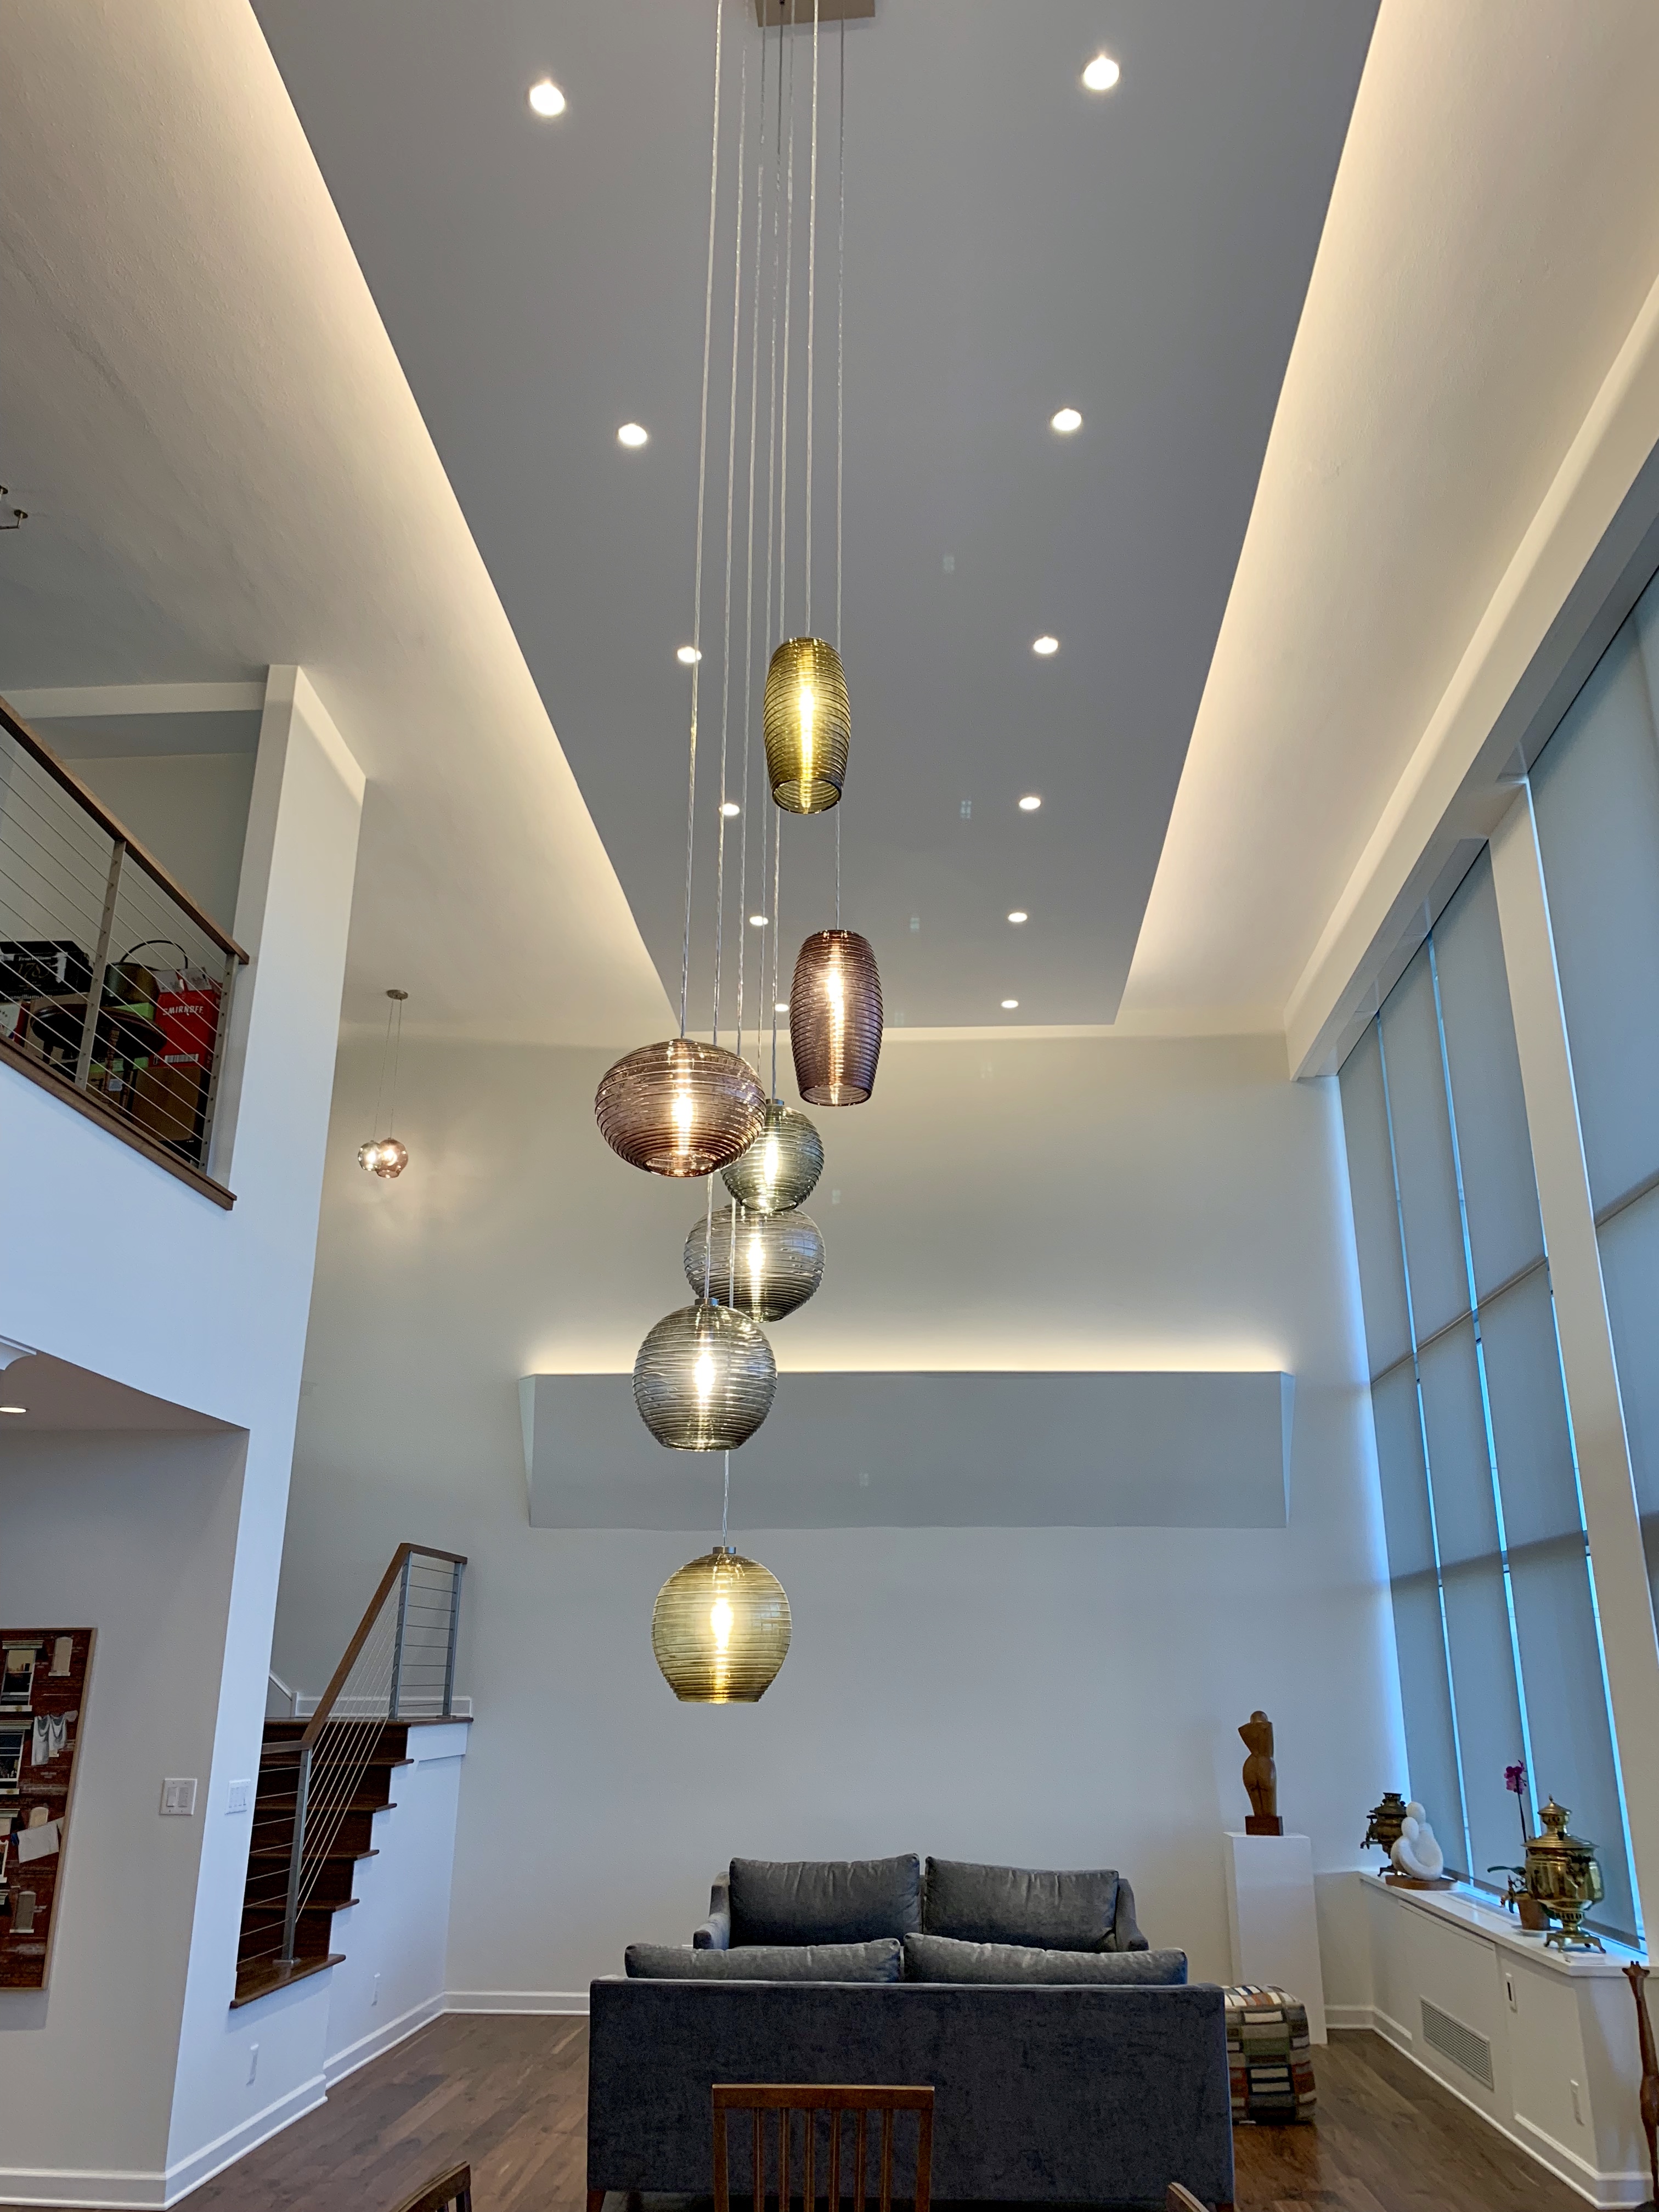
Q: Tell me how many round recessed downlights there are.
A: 13